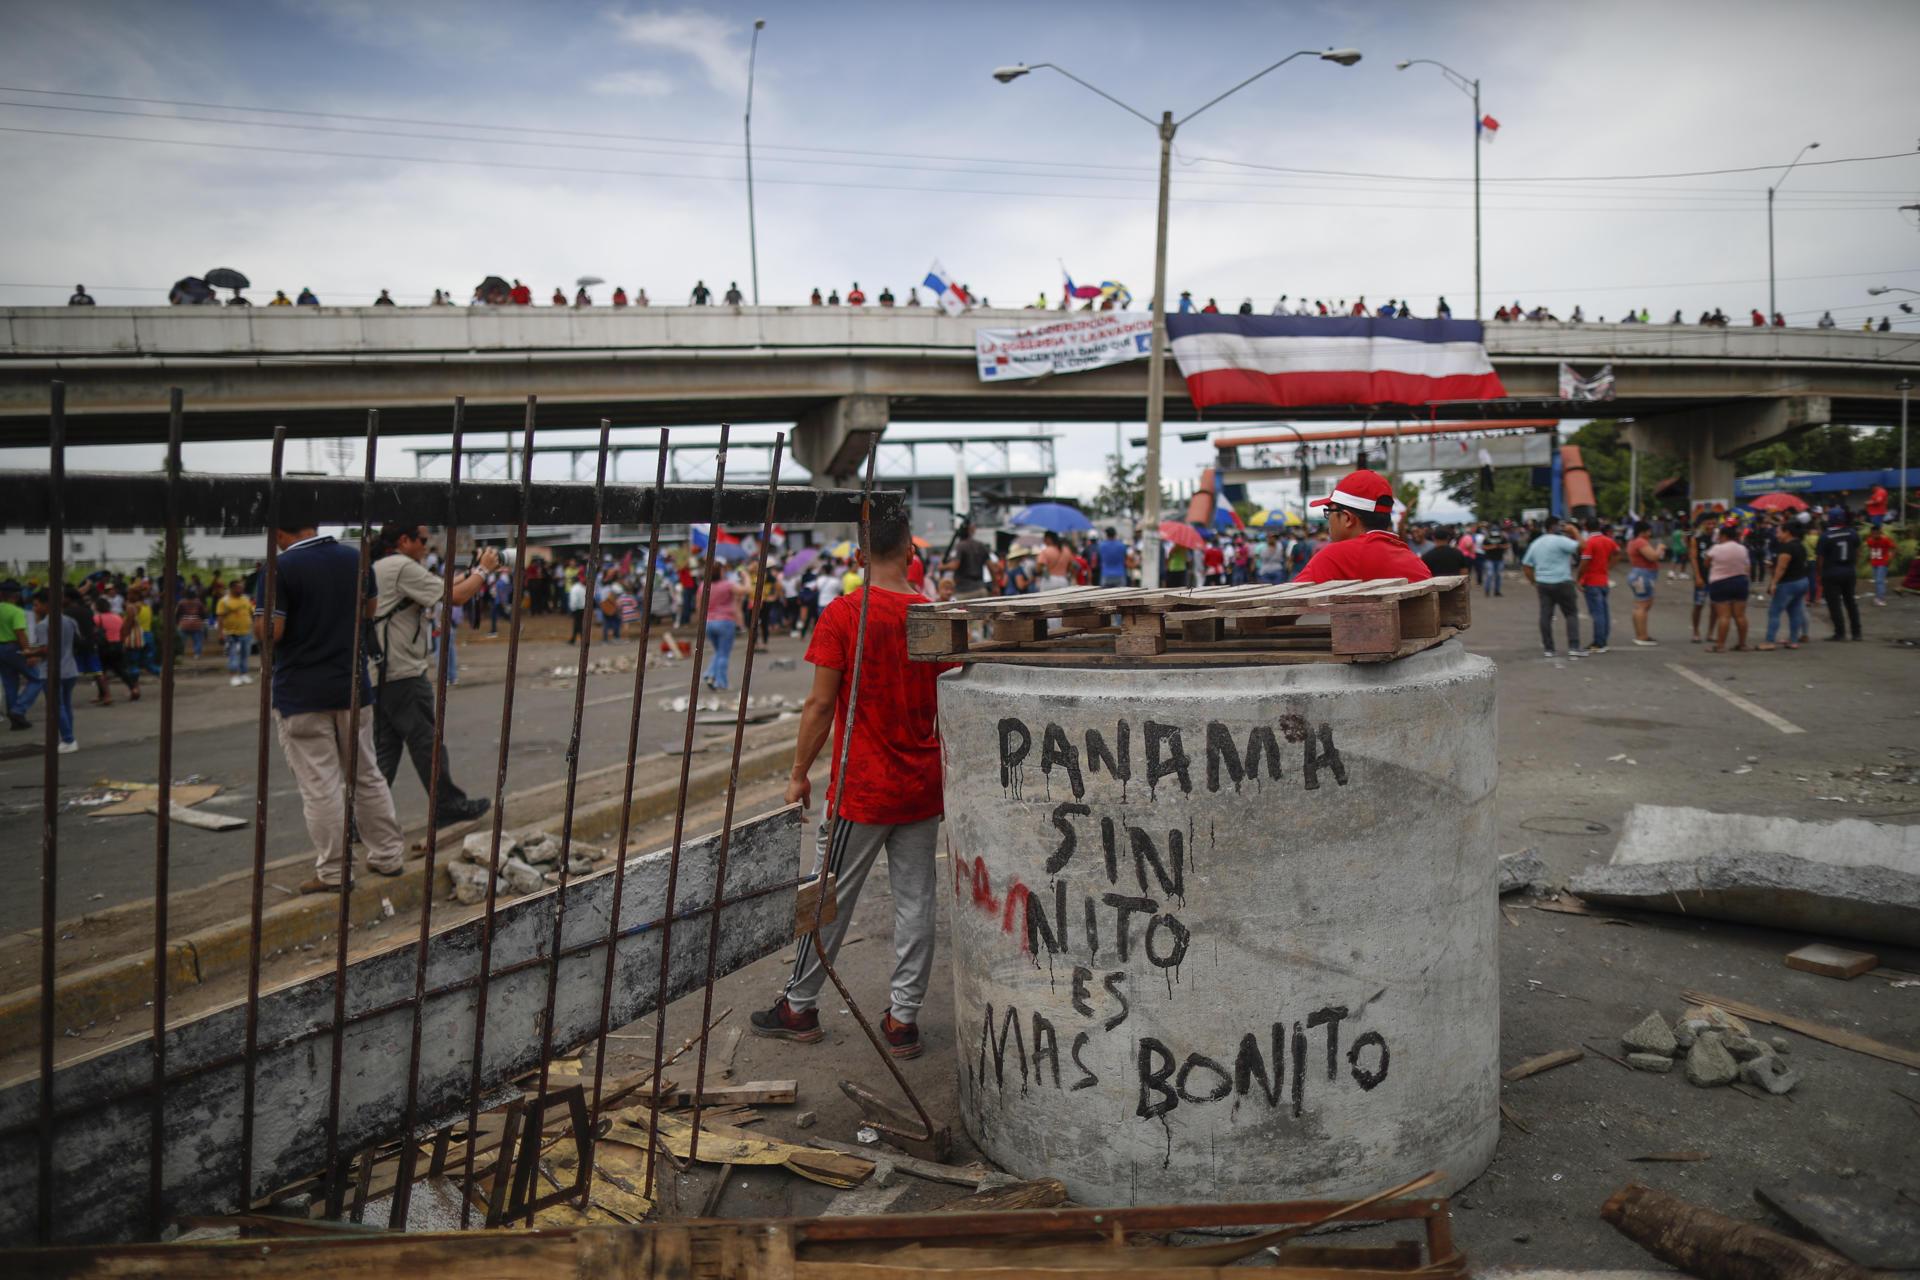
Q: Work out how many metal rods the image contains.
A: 11